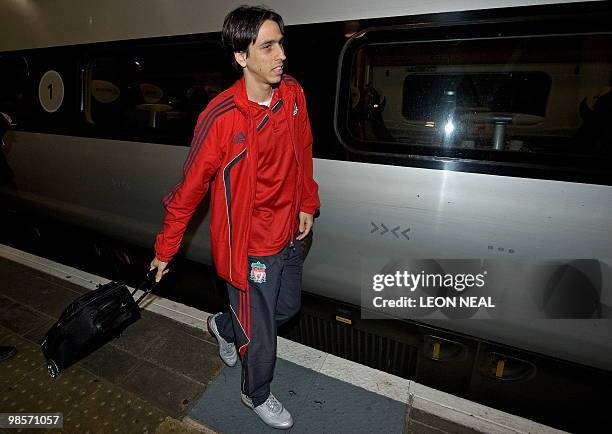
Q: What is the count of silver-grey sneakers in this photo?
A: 2